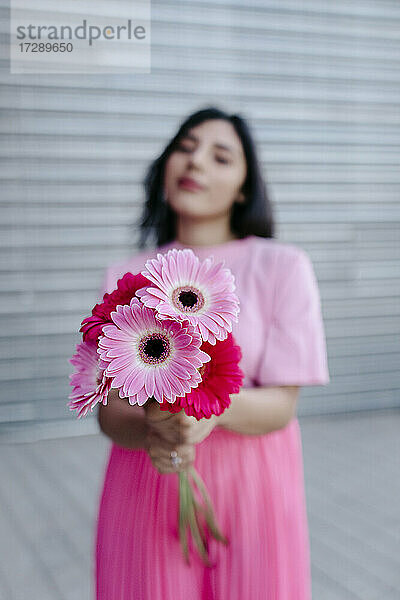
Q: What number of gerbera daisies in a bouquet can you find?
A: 5